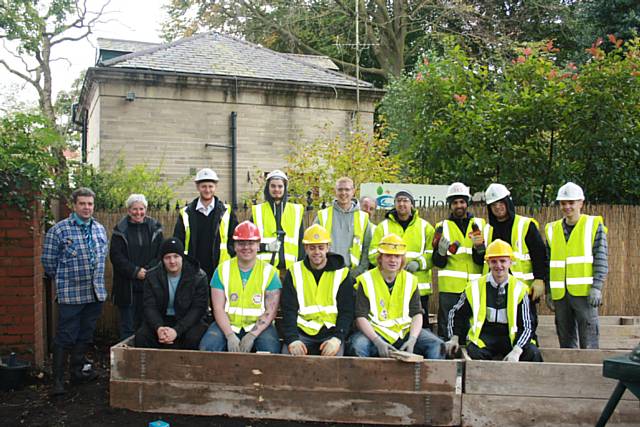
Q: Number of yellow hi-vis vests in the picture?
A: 11